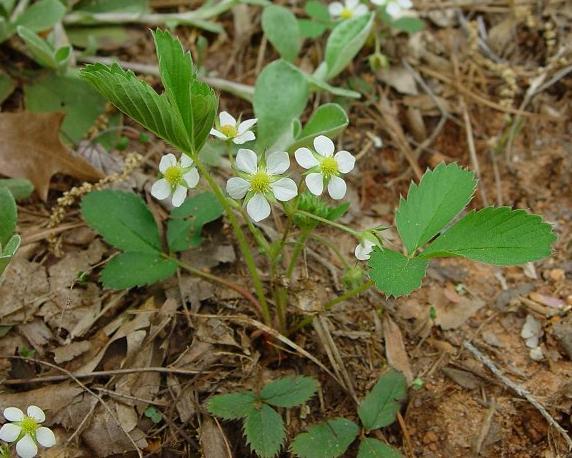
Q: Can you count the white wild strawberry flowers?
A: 8